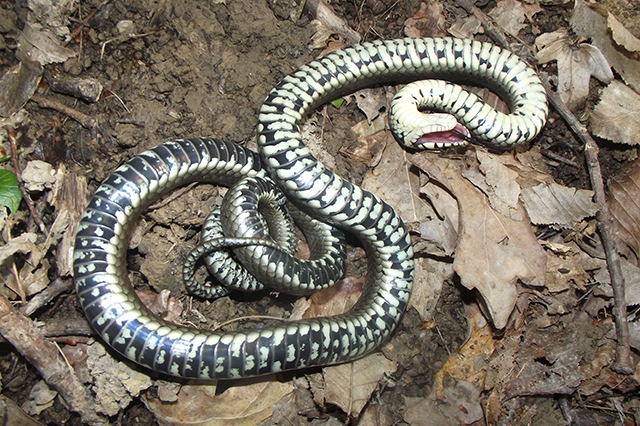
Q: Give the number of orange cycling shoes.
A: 0